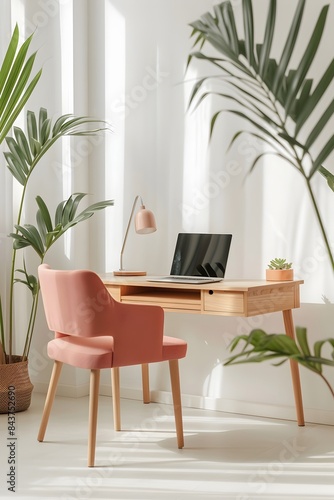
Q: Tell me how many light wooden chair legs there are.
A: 4